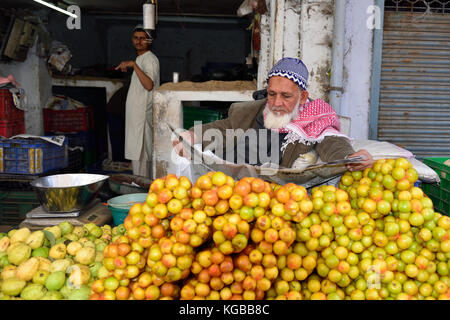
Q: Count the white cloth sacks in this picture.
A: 2